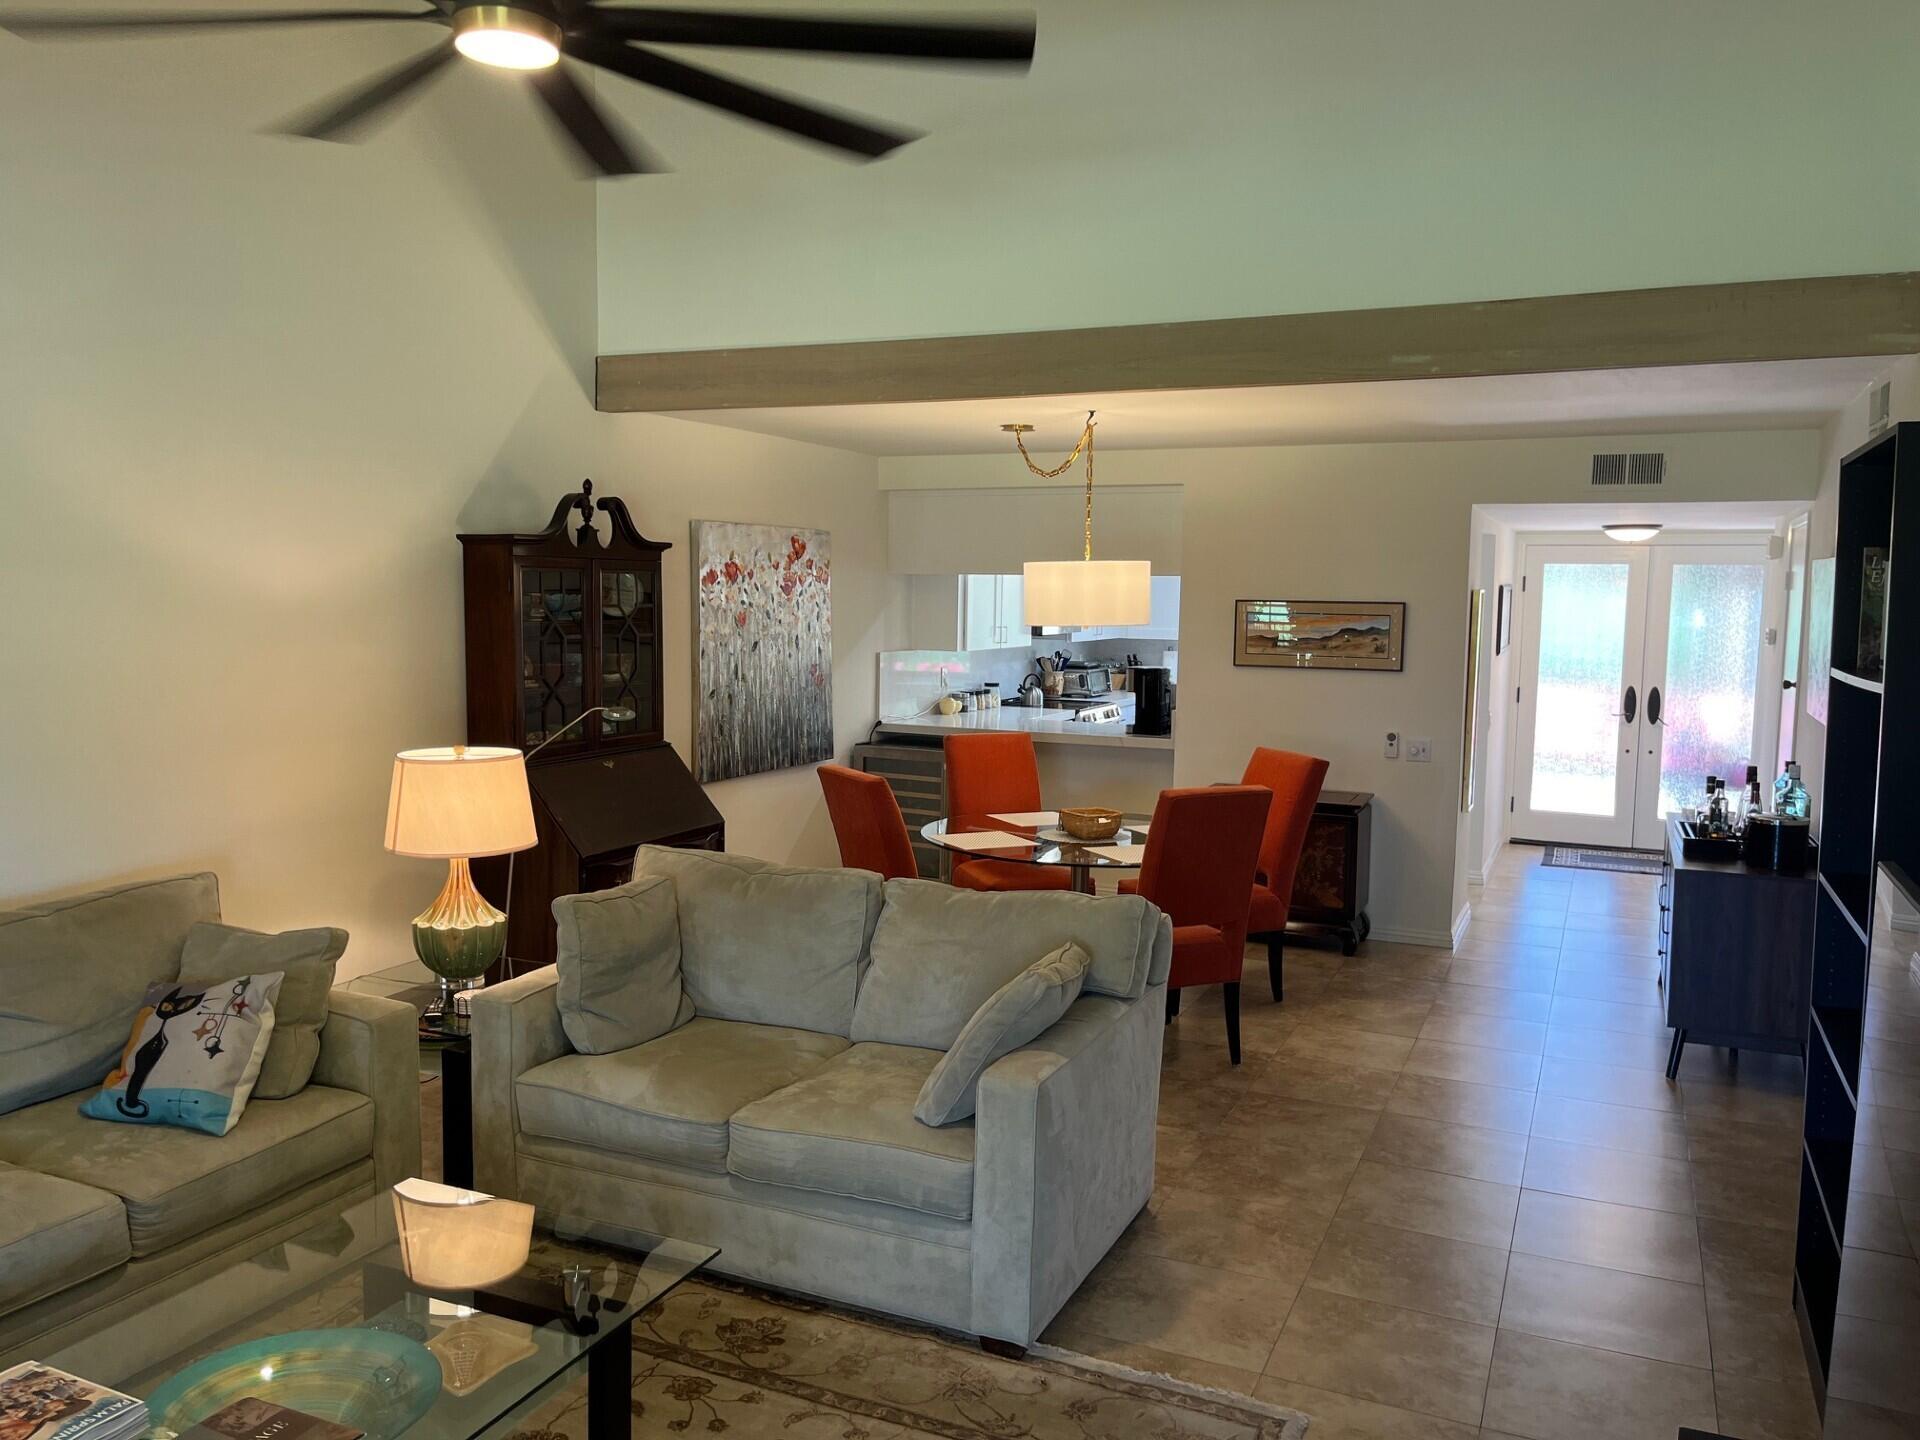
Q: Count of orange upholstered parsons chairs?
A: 4